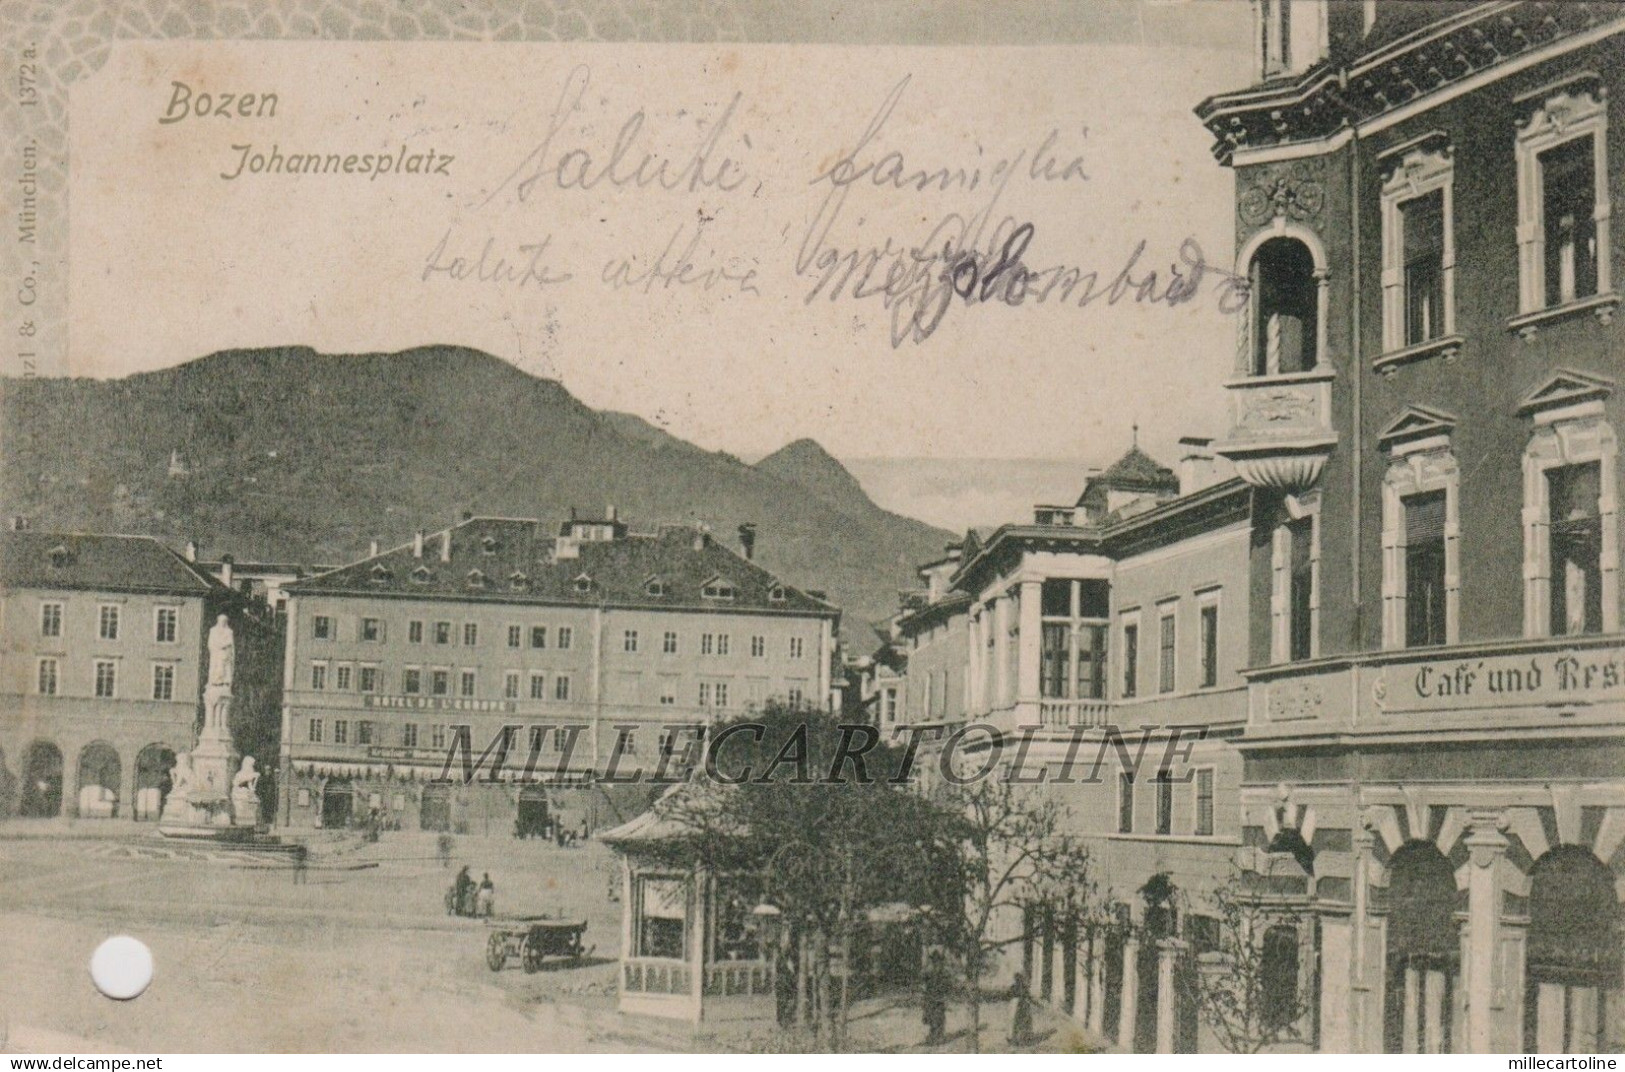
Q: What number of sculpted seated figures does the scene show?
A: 2